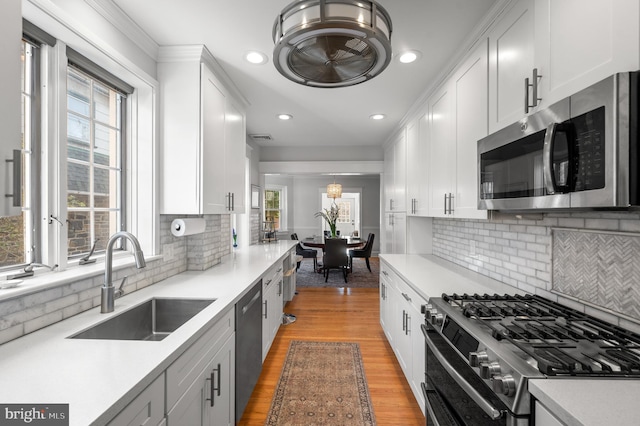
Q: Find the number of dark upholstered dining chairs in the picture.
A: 4